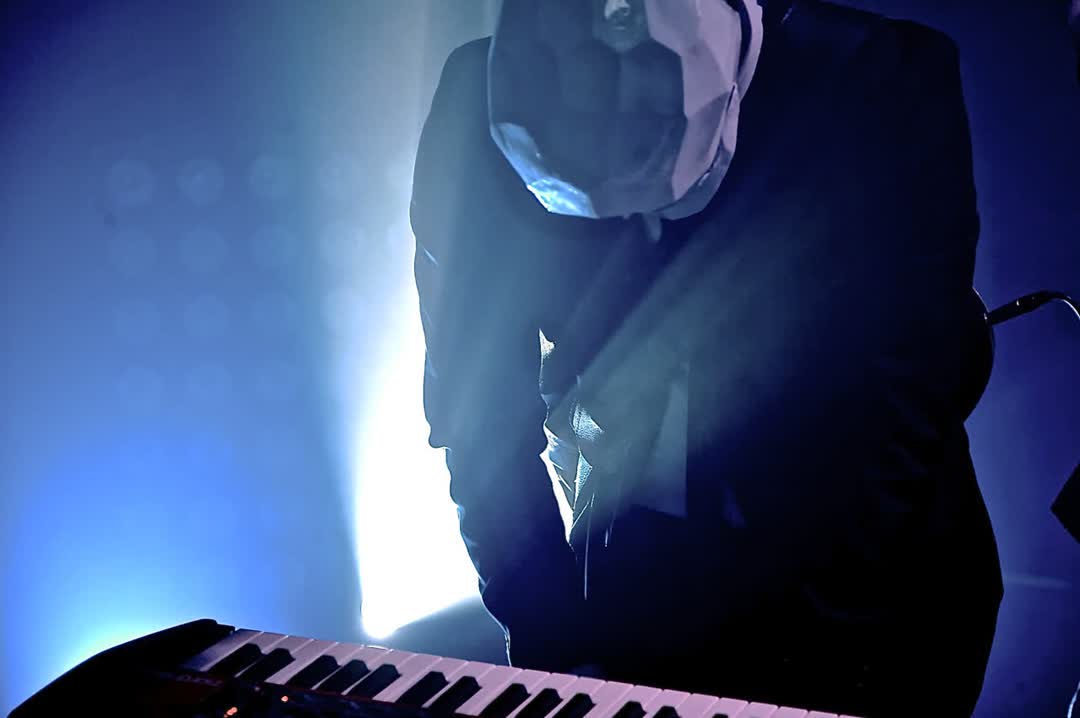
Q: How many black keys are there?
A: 13